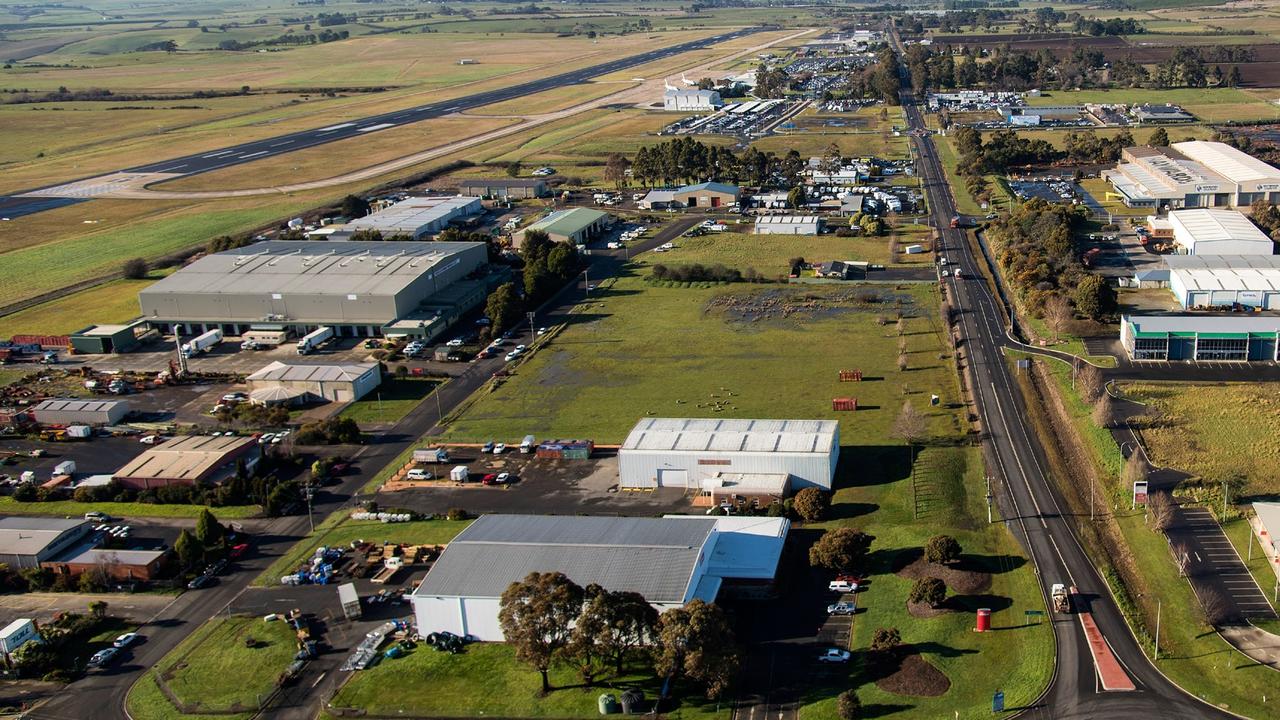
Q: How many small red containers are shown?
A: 2